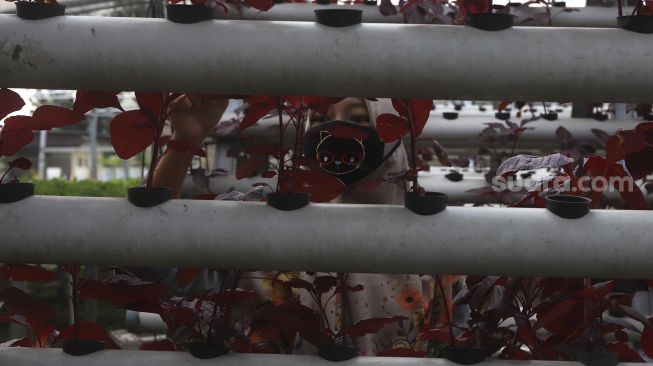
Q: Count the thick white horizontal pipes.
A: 3